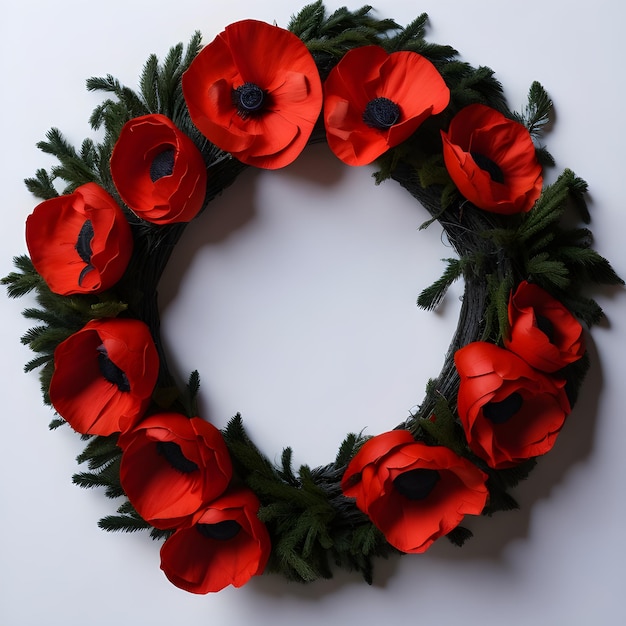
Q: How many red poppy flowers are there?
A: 11